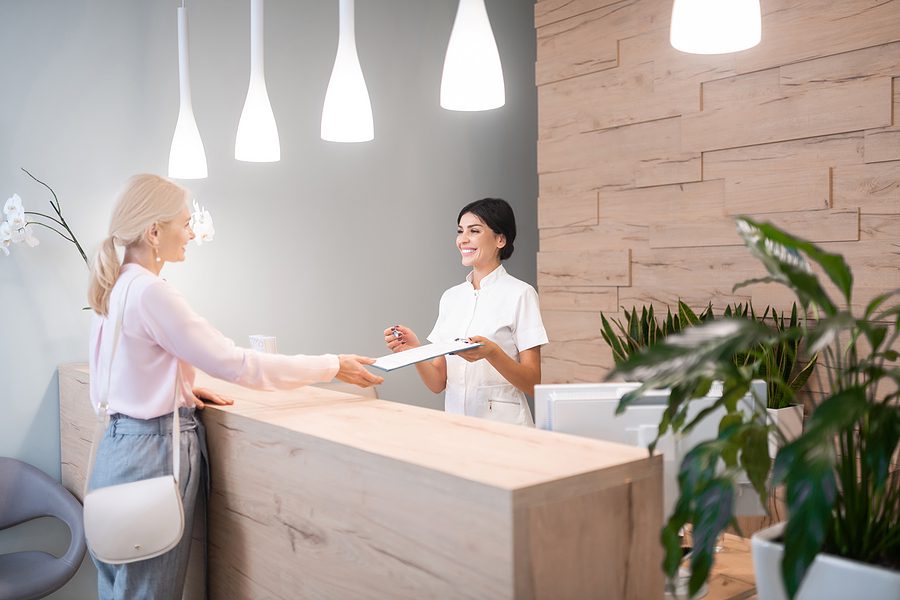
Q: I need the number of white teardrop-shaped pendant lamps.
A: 5